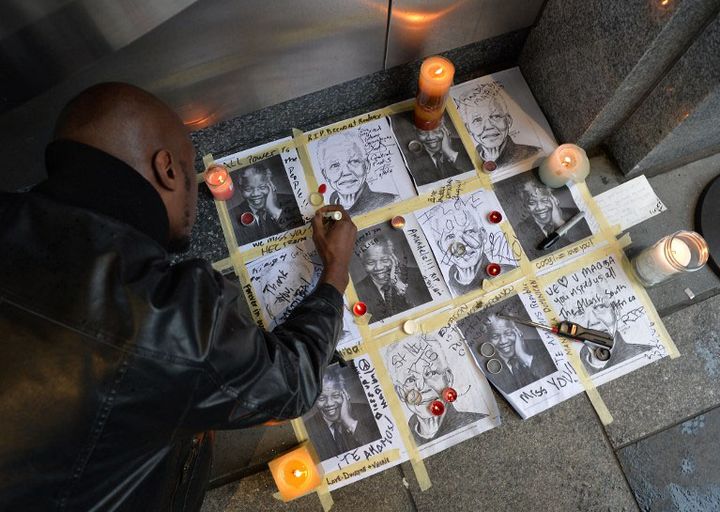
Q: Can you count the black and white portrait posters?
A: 12